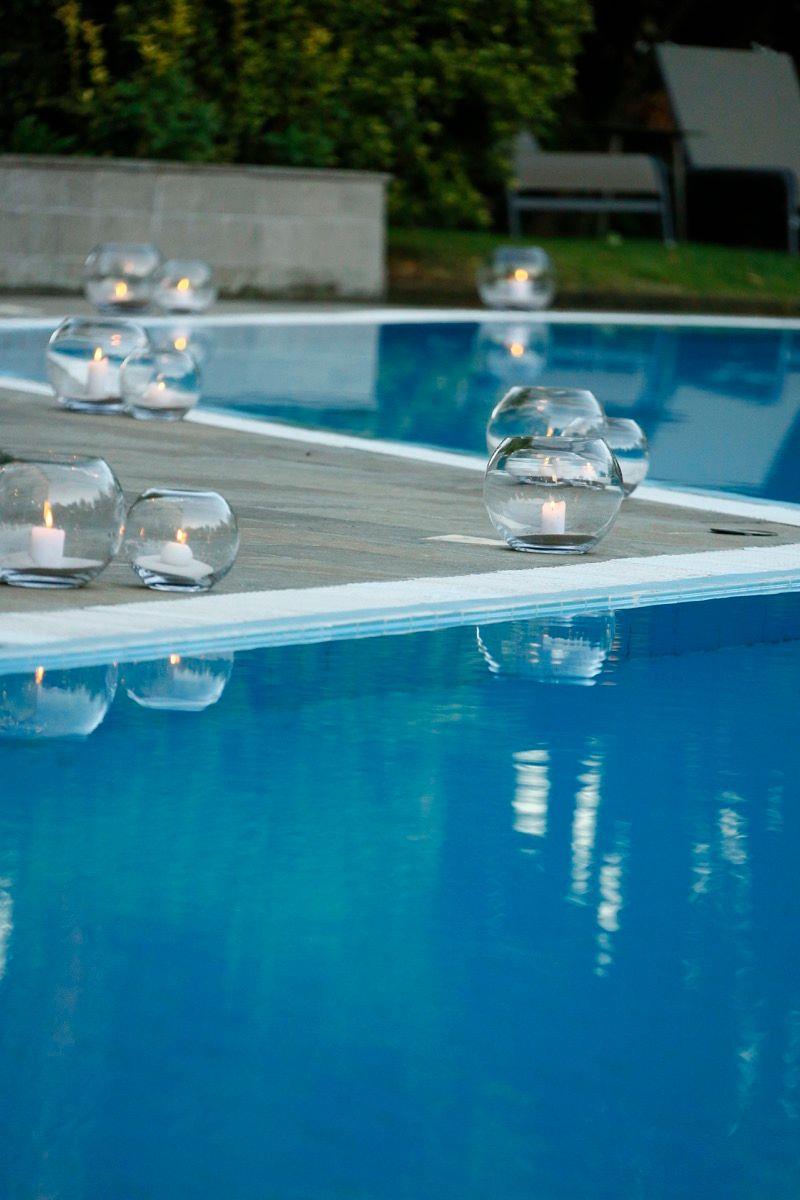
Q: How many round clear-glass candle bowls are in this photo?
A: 10